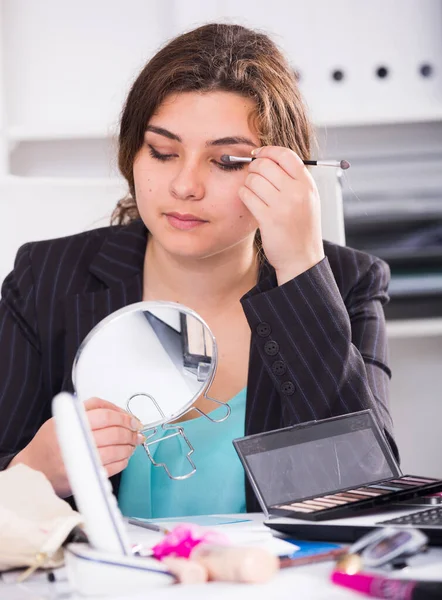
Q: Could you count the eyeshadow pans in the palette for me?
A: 12